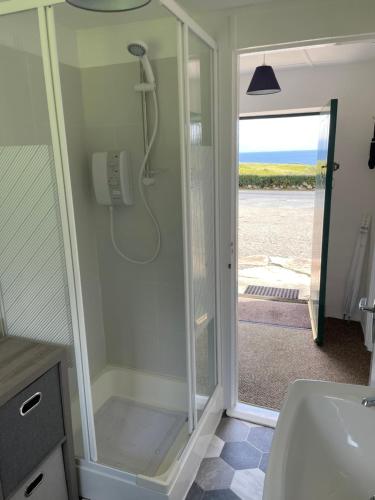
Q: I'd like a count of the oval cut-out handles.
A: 2